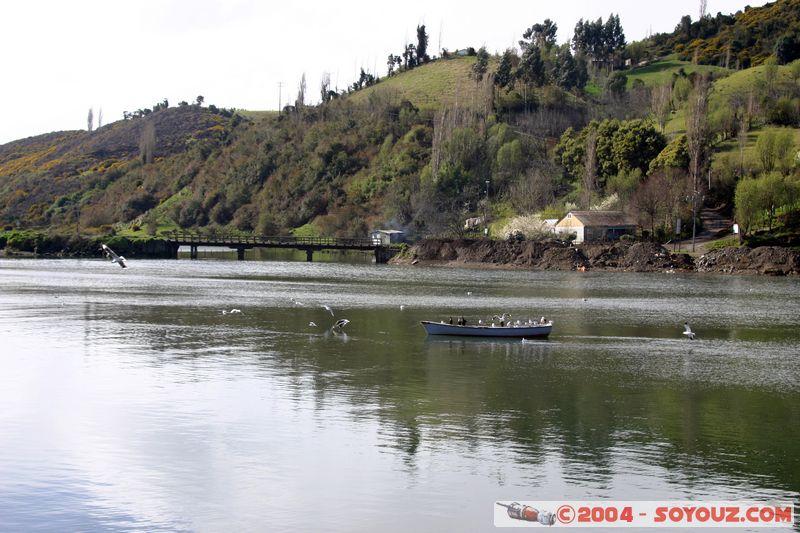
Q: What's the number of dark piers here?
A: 1